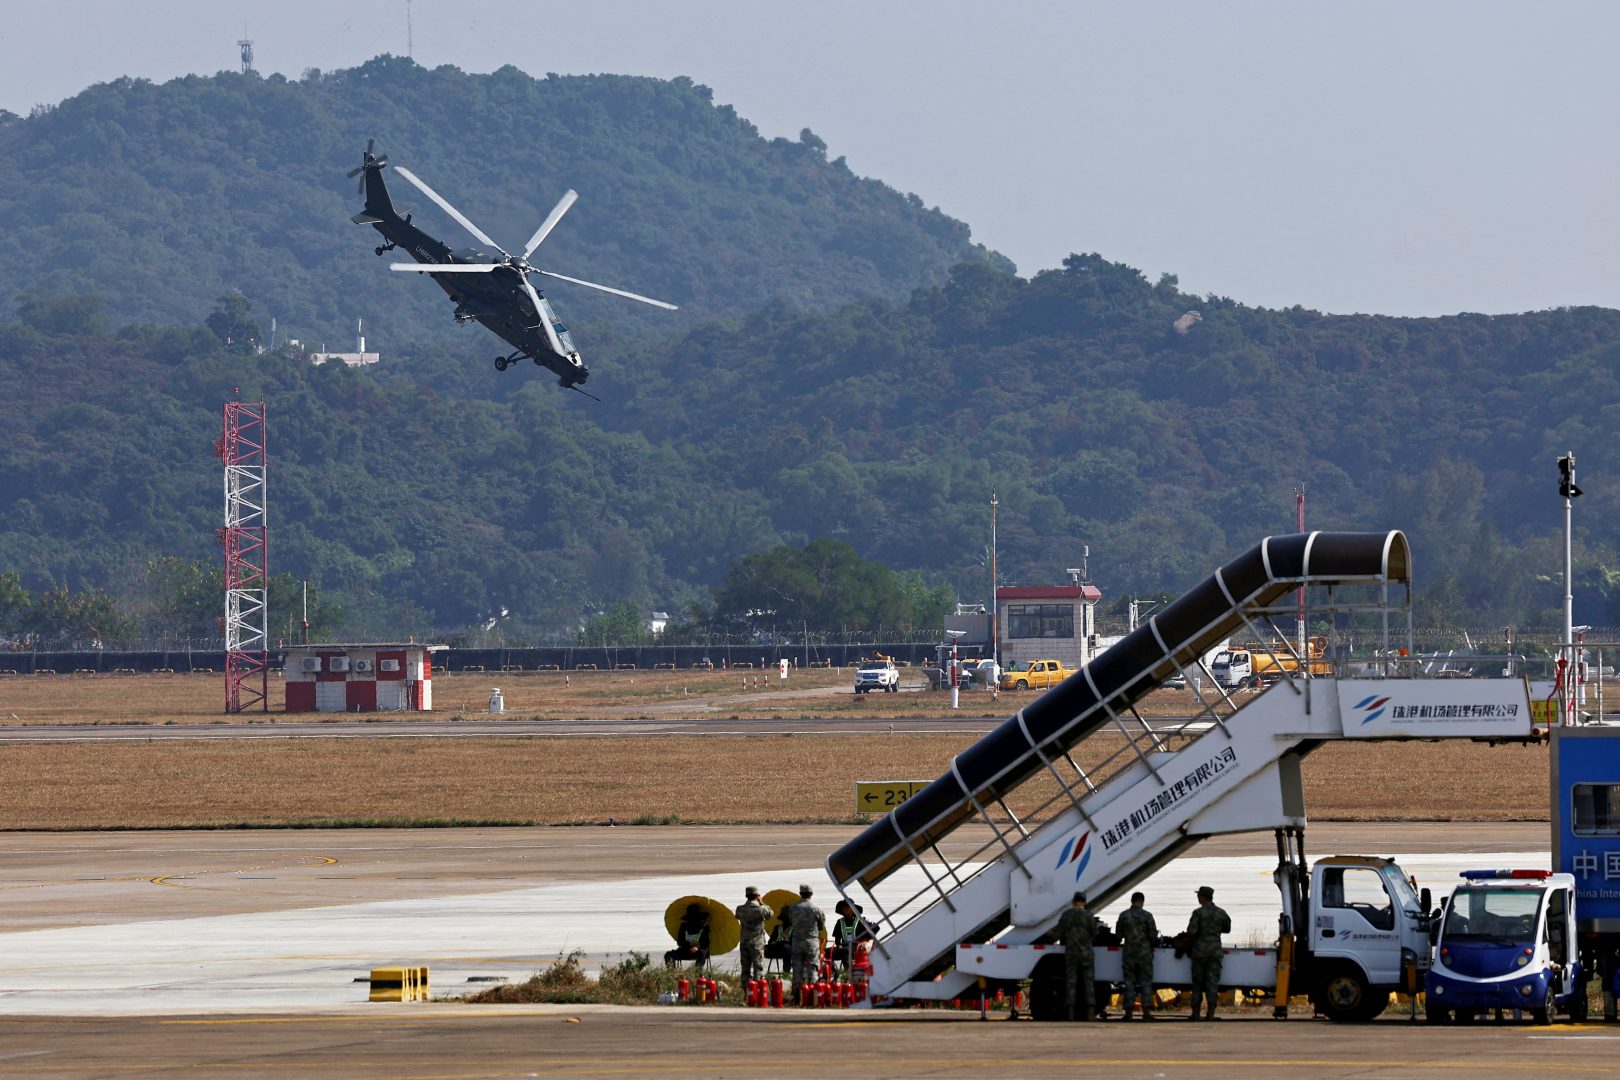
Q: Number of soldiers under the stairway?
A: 3